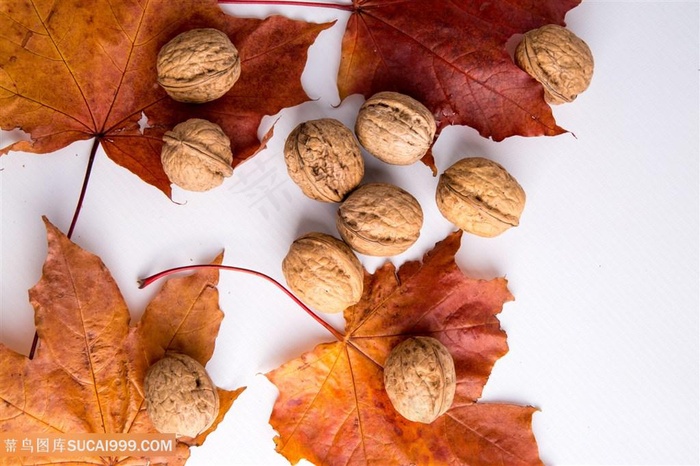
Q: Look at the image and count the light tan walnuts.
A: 10